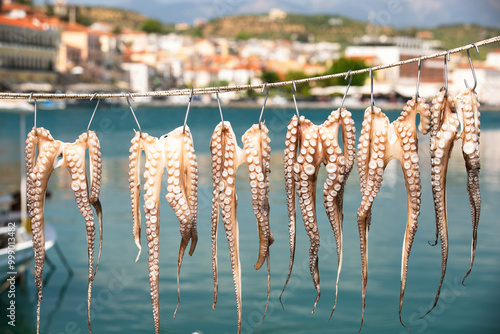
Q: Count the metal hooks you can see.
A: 12